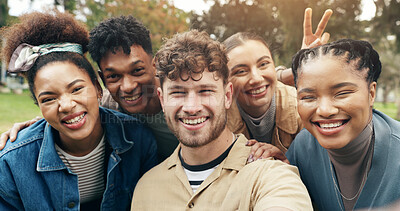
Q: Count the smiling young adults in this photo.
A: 5